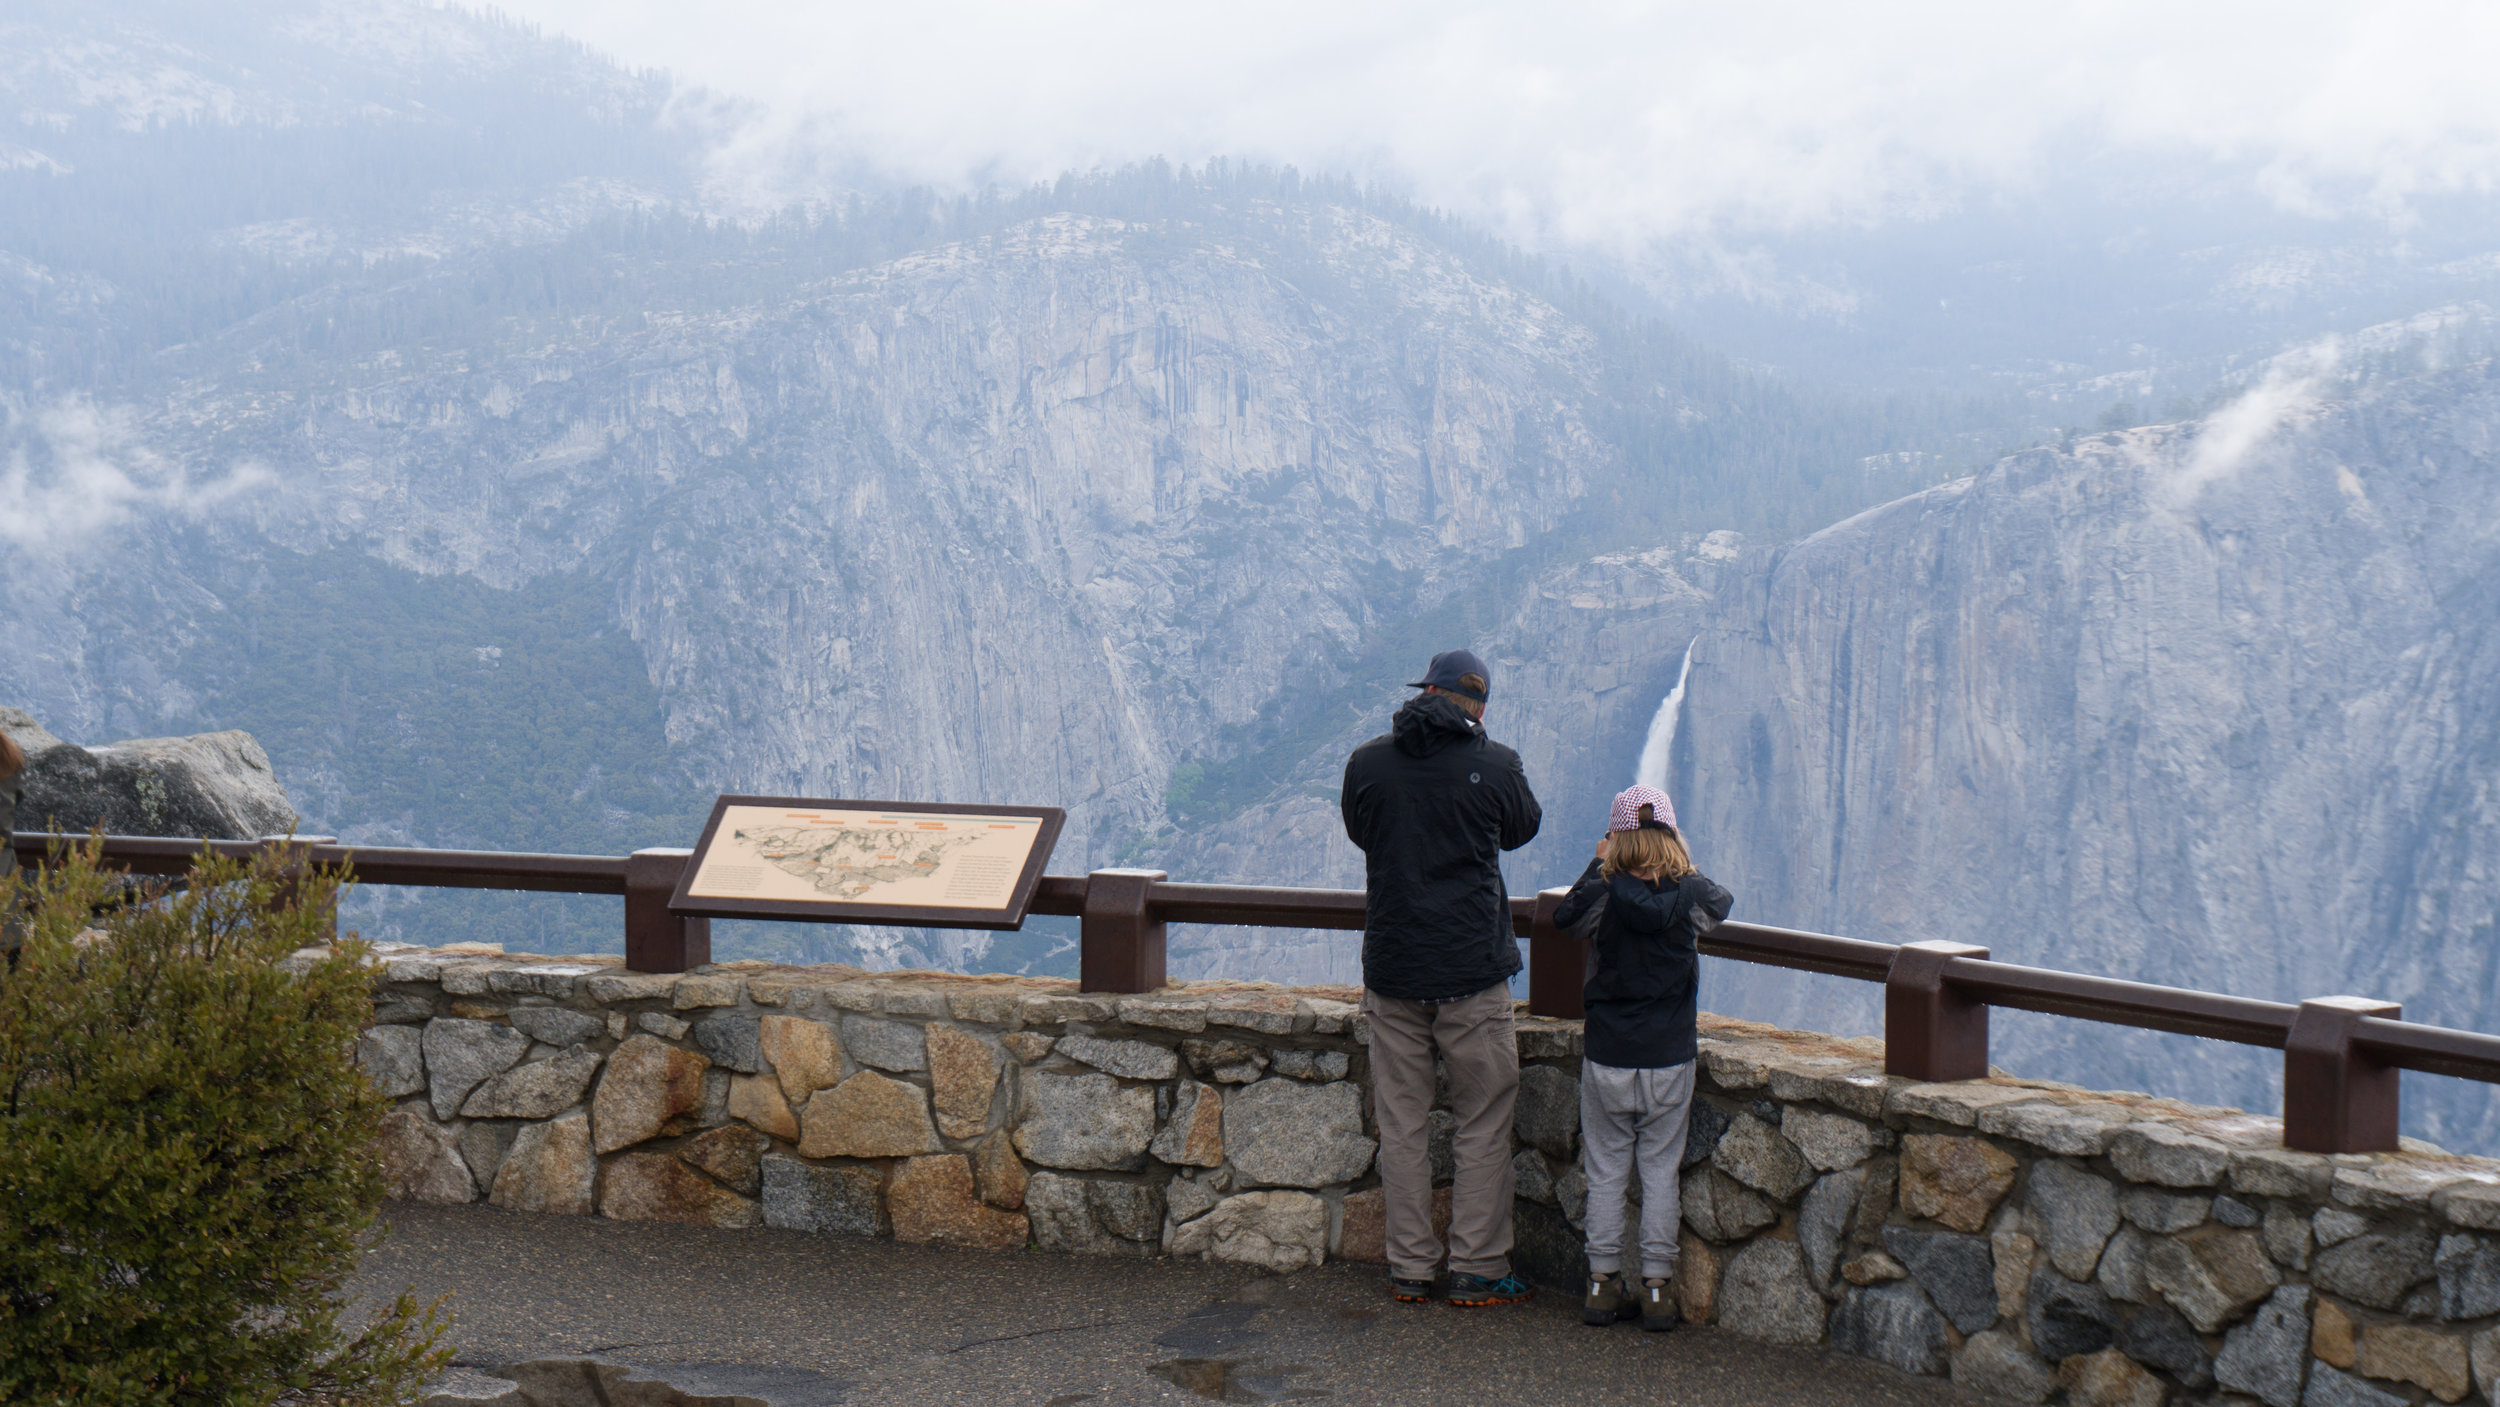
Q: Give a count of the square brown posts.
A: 6